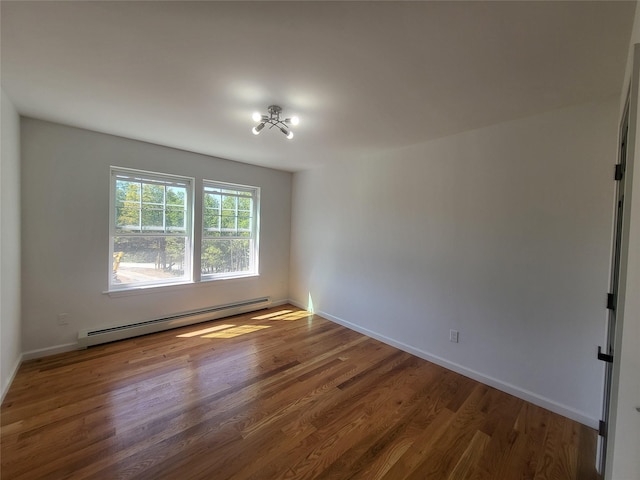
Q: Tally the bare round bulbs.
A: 4